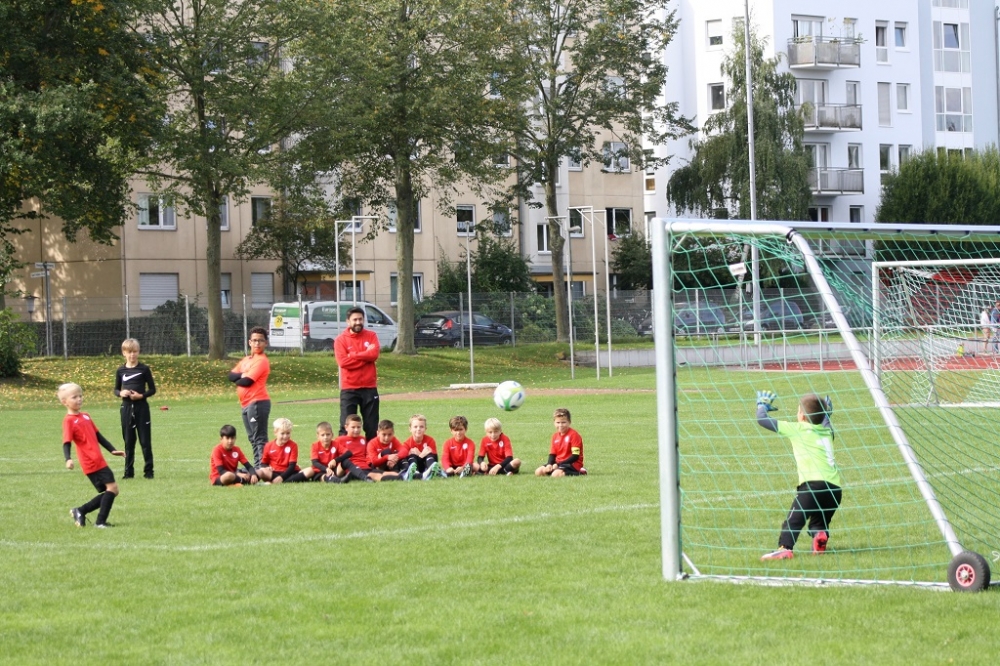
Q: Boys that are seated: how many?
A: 9